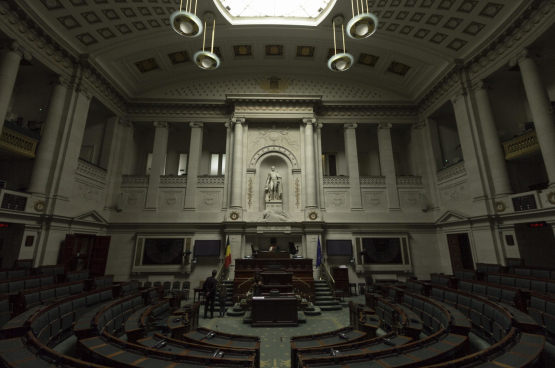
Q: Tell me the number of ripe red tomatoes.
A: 0